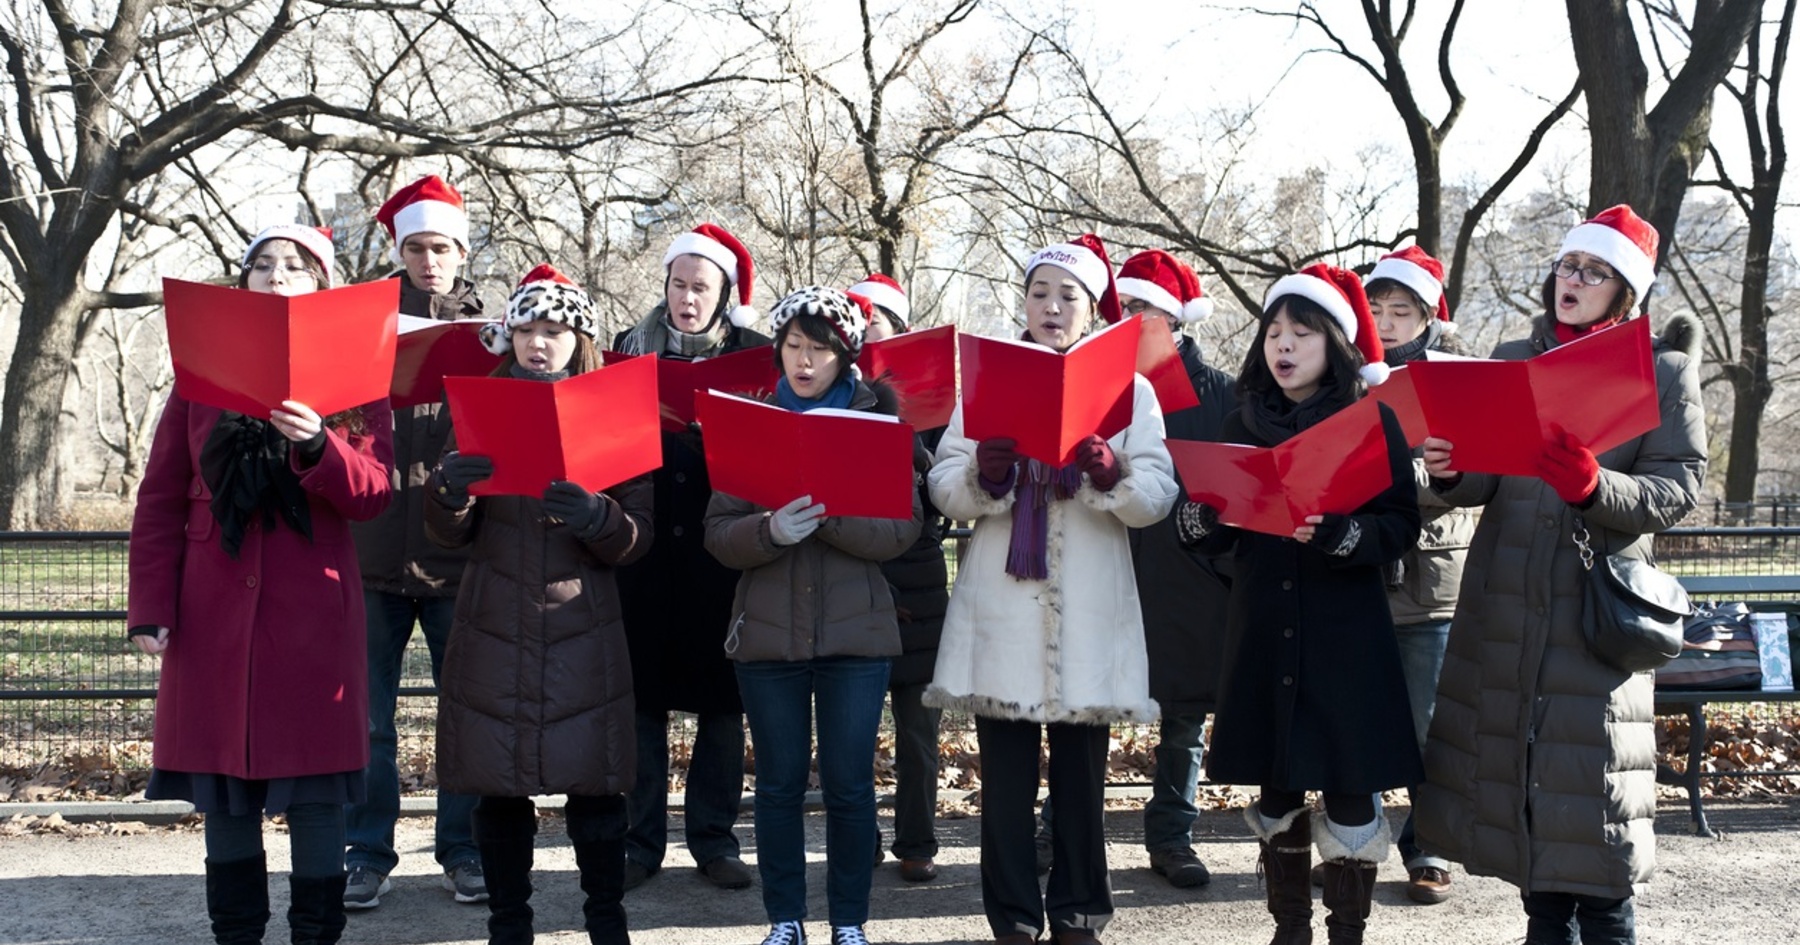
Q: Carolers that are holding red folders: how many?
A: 11